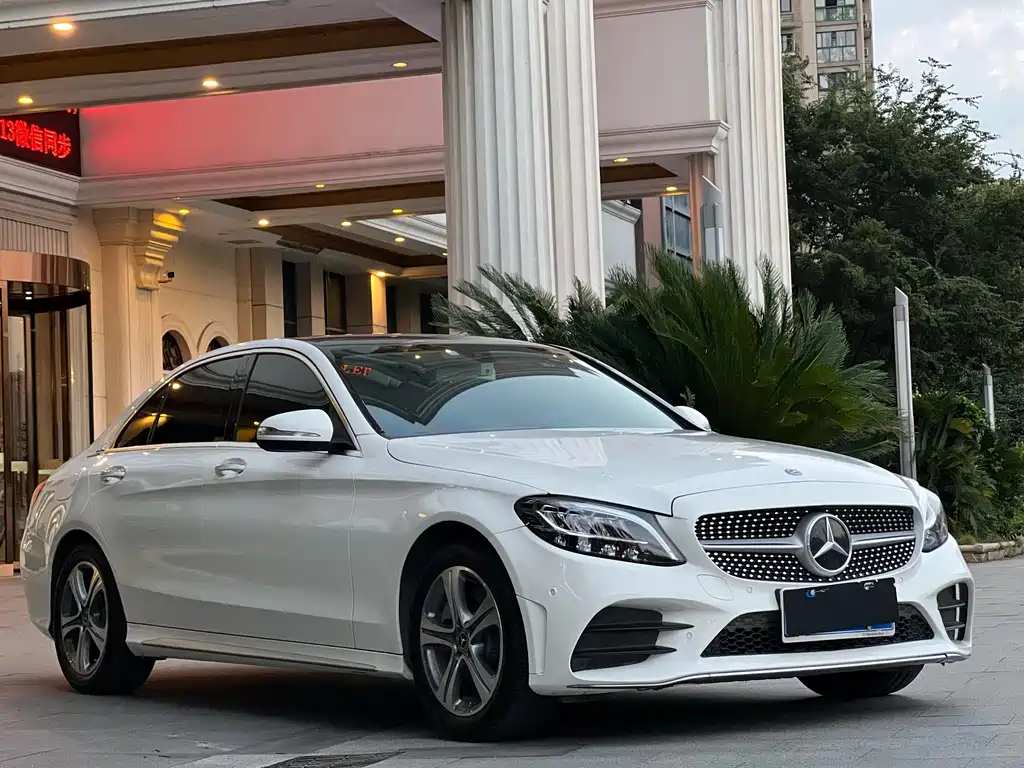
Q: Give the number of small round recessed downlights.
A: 14